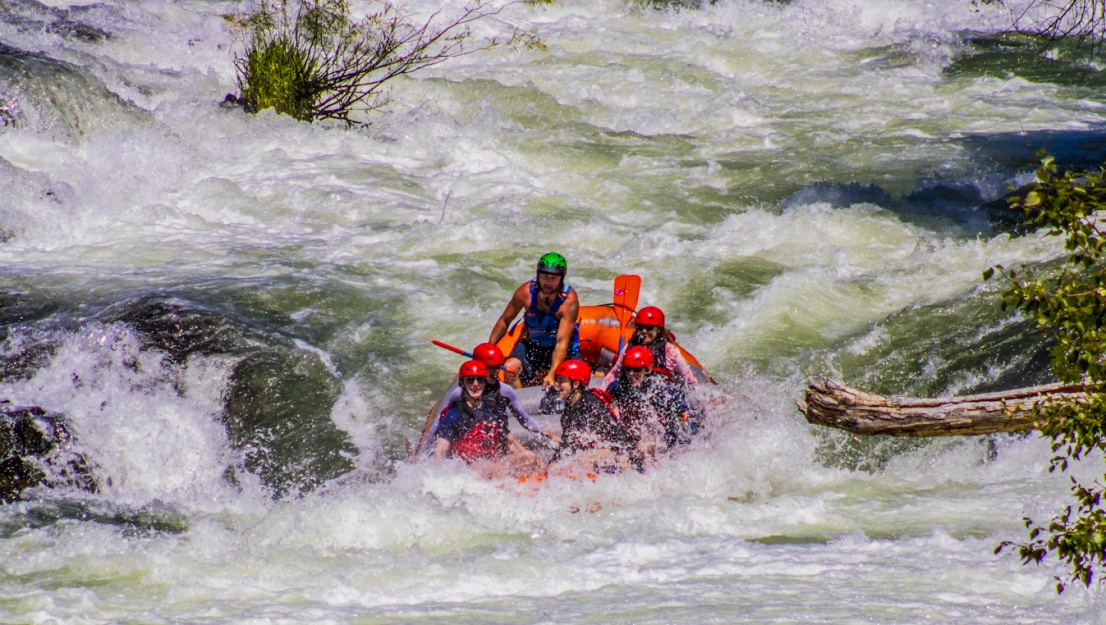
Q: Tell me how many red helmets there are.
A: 5